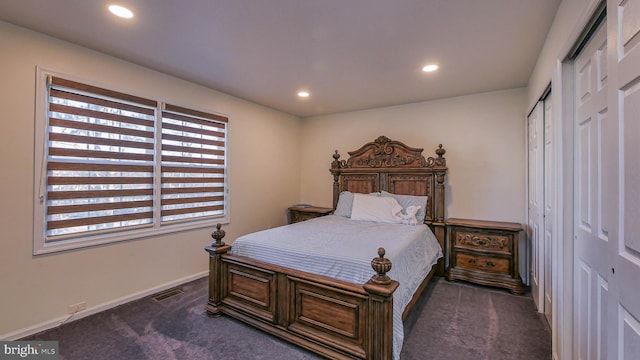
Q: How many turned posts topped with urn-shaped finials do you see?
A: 4